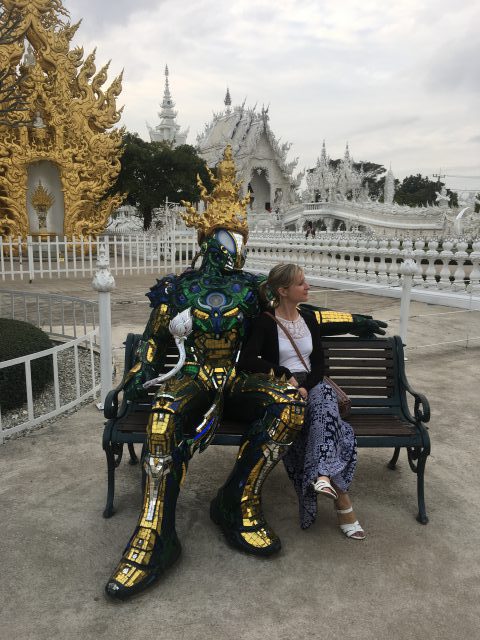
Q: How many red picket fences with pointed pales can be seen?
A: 0